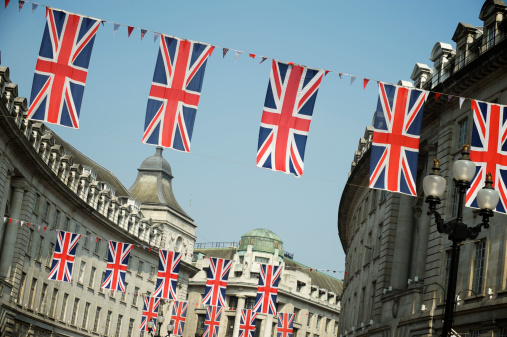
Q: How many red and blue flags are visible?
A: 15